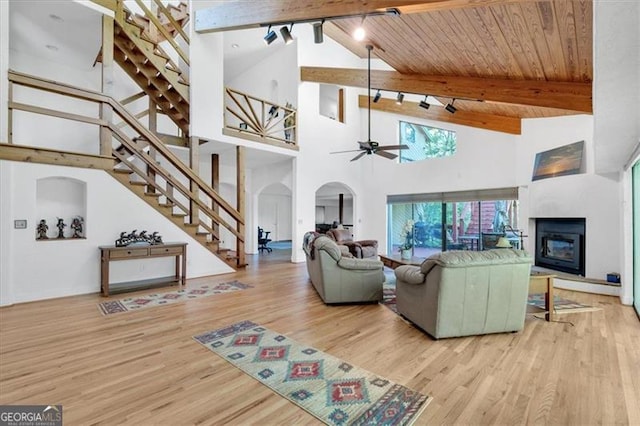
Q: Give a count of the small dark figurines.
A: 3